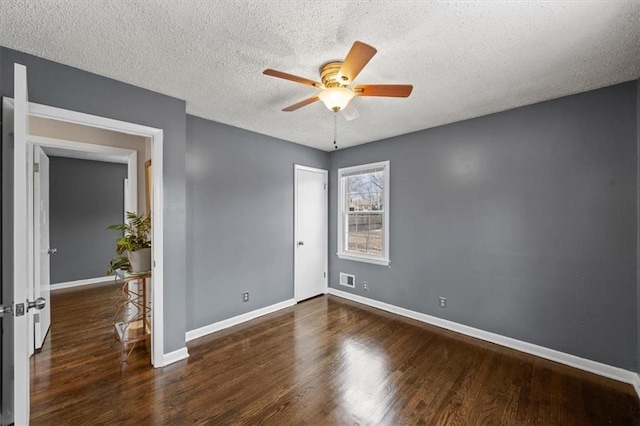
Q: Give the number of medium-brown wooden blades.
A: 4